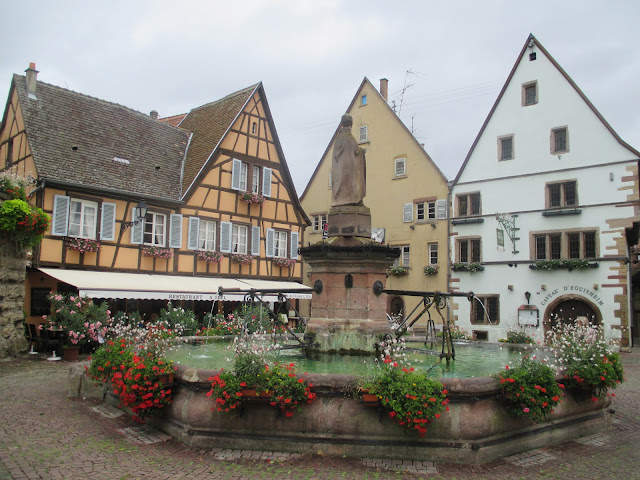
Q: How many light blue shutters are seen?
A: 11